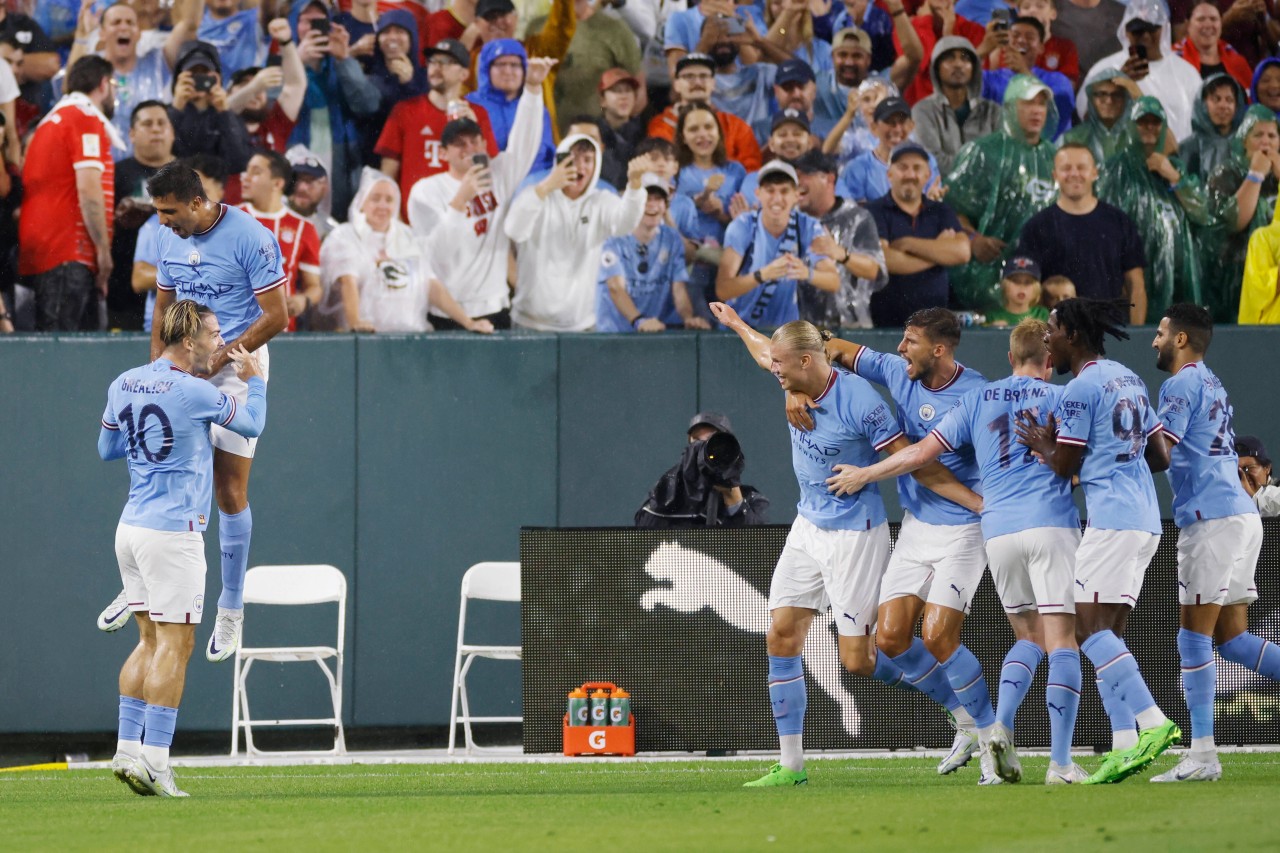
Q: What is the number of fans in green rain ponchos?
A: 5